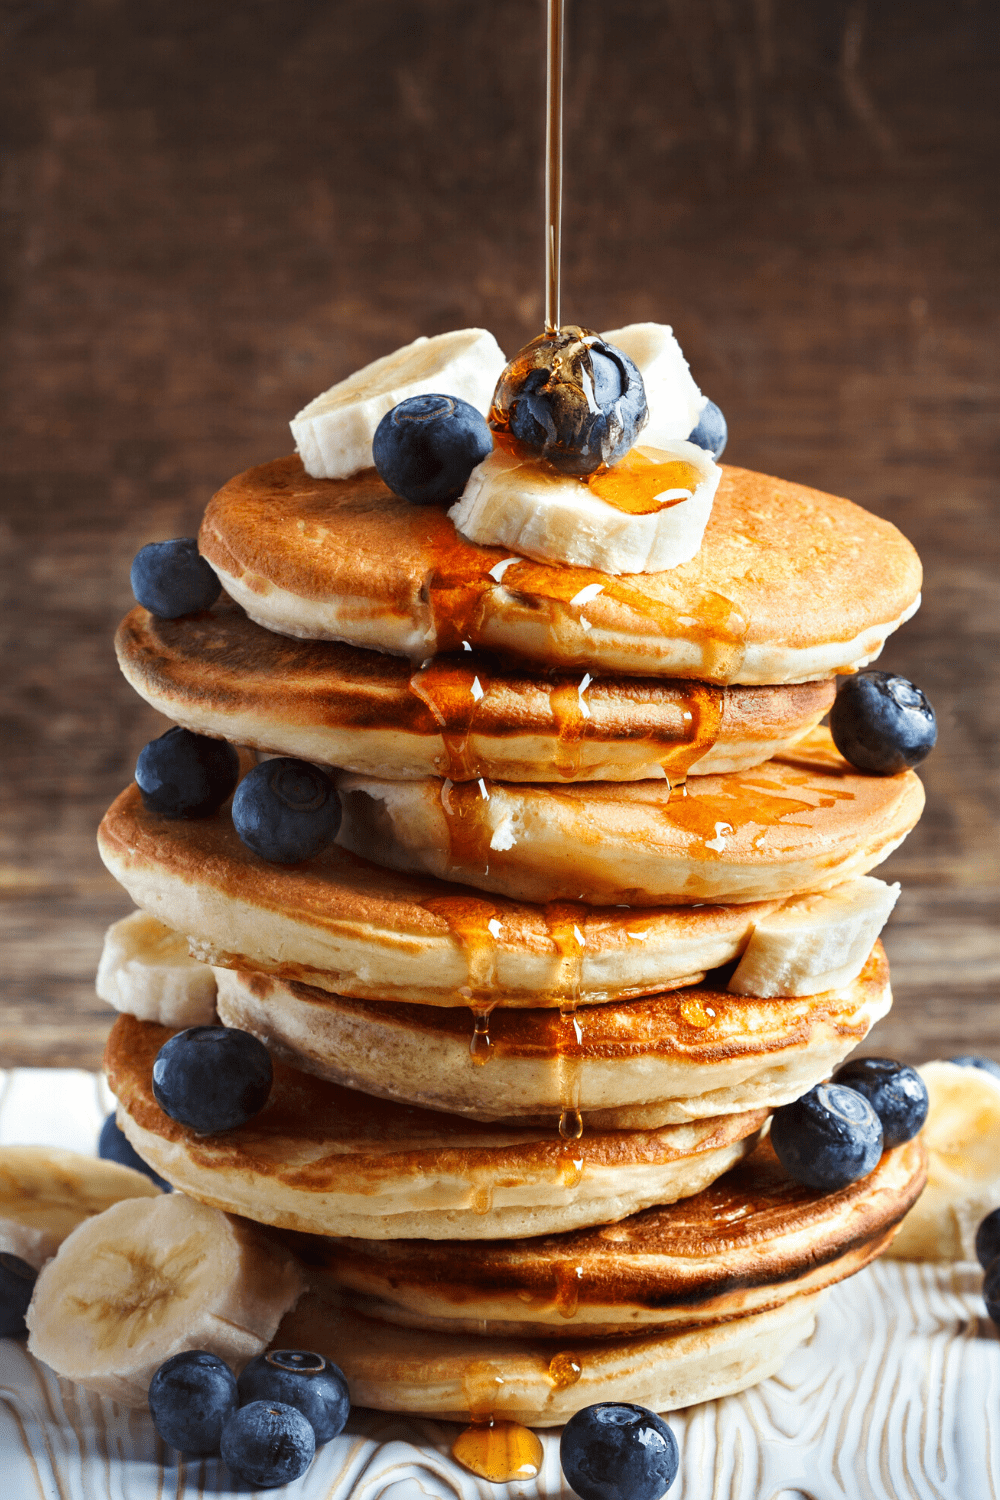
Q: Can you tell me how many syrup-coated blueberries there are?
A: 1